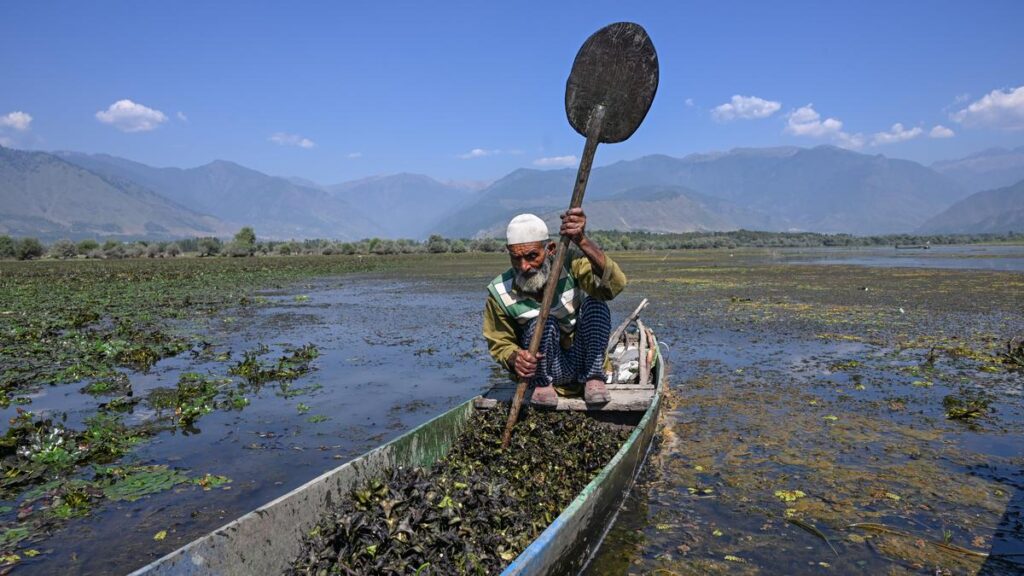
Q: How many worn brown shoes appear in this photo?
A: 2